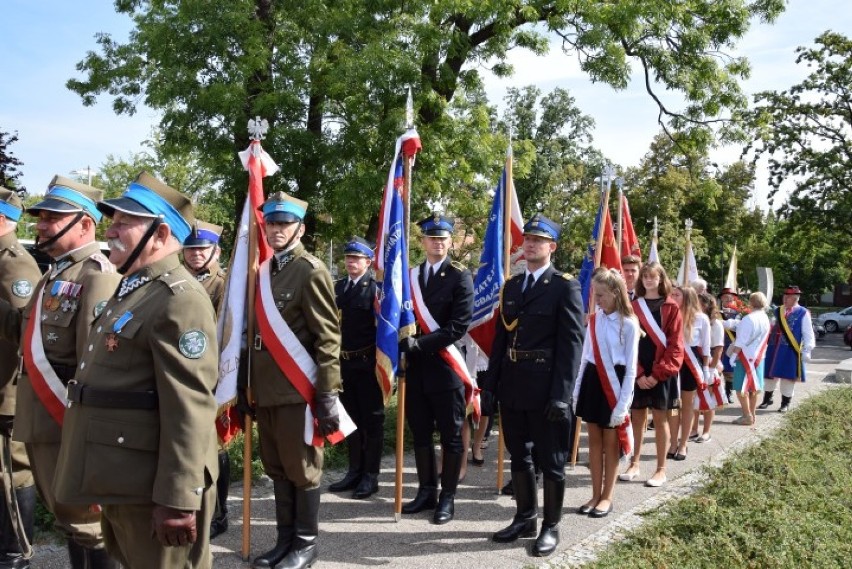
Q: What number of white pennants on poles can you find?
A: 3